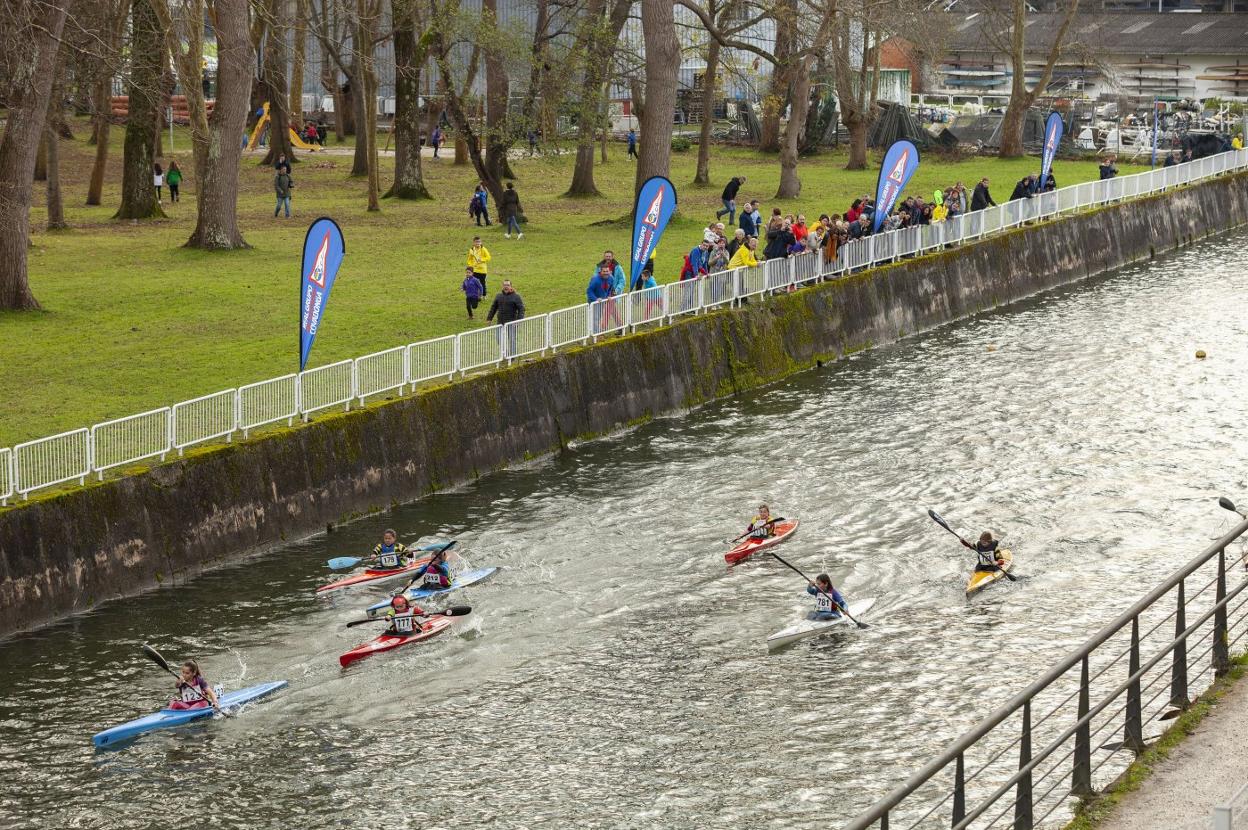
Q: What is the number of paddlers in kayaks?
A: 7